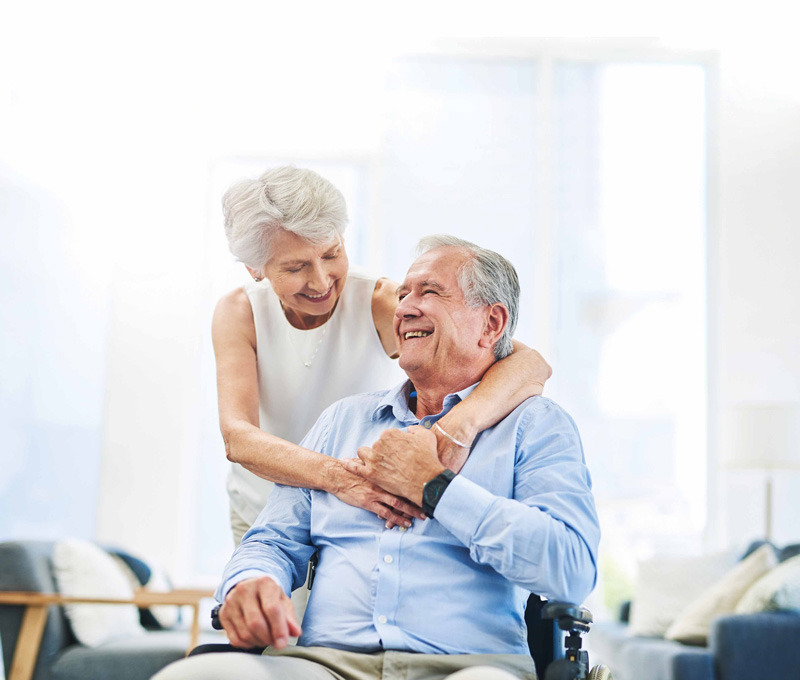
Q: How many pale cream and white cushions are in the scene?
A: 5